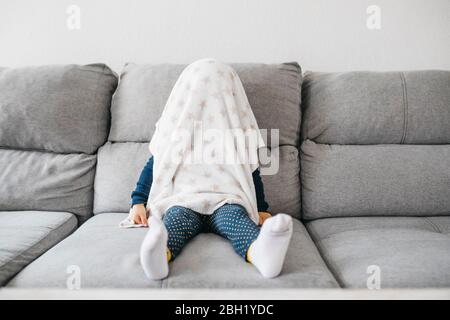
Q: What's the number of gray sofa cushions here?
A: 9